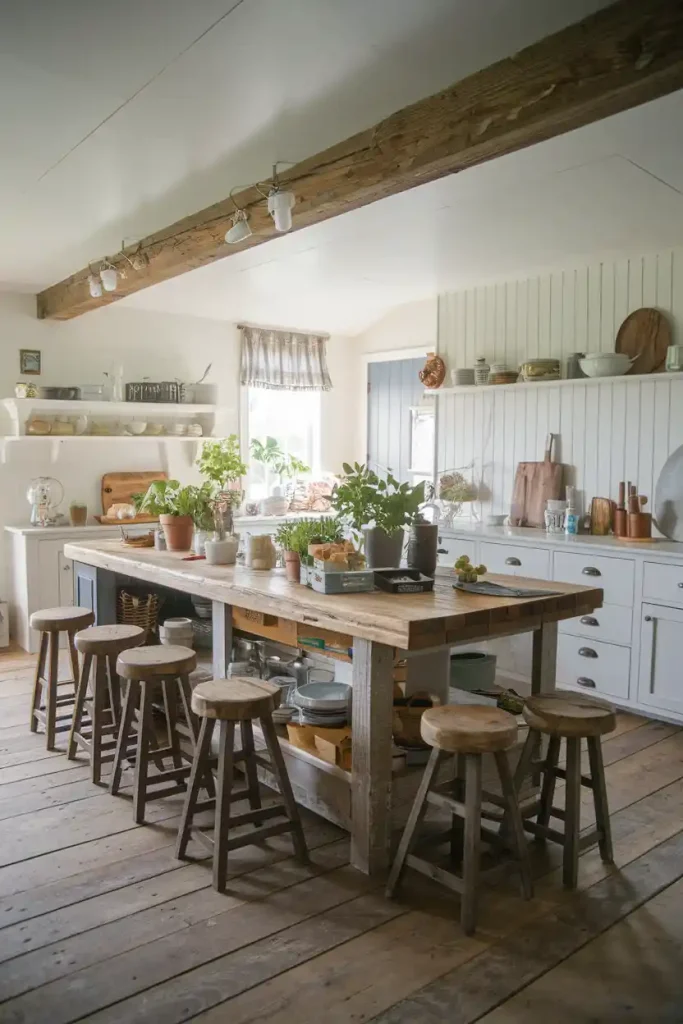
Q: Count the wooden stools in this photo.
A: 6